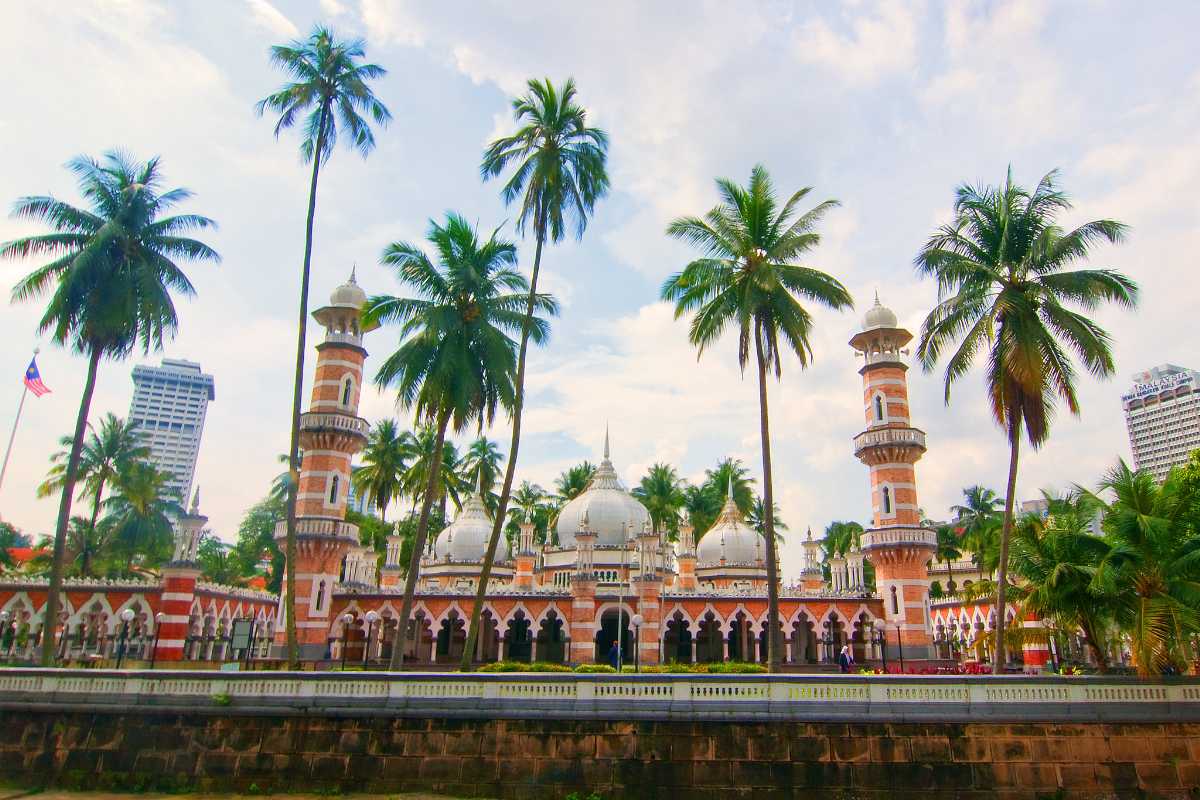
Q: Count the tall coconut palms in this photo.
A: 6